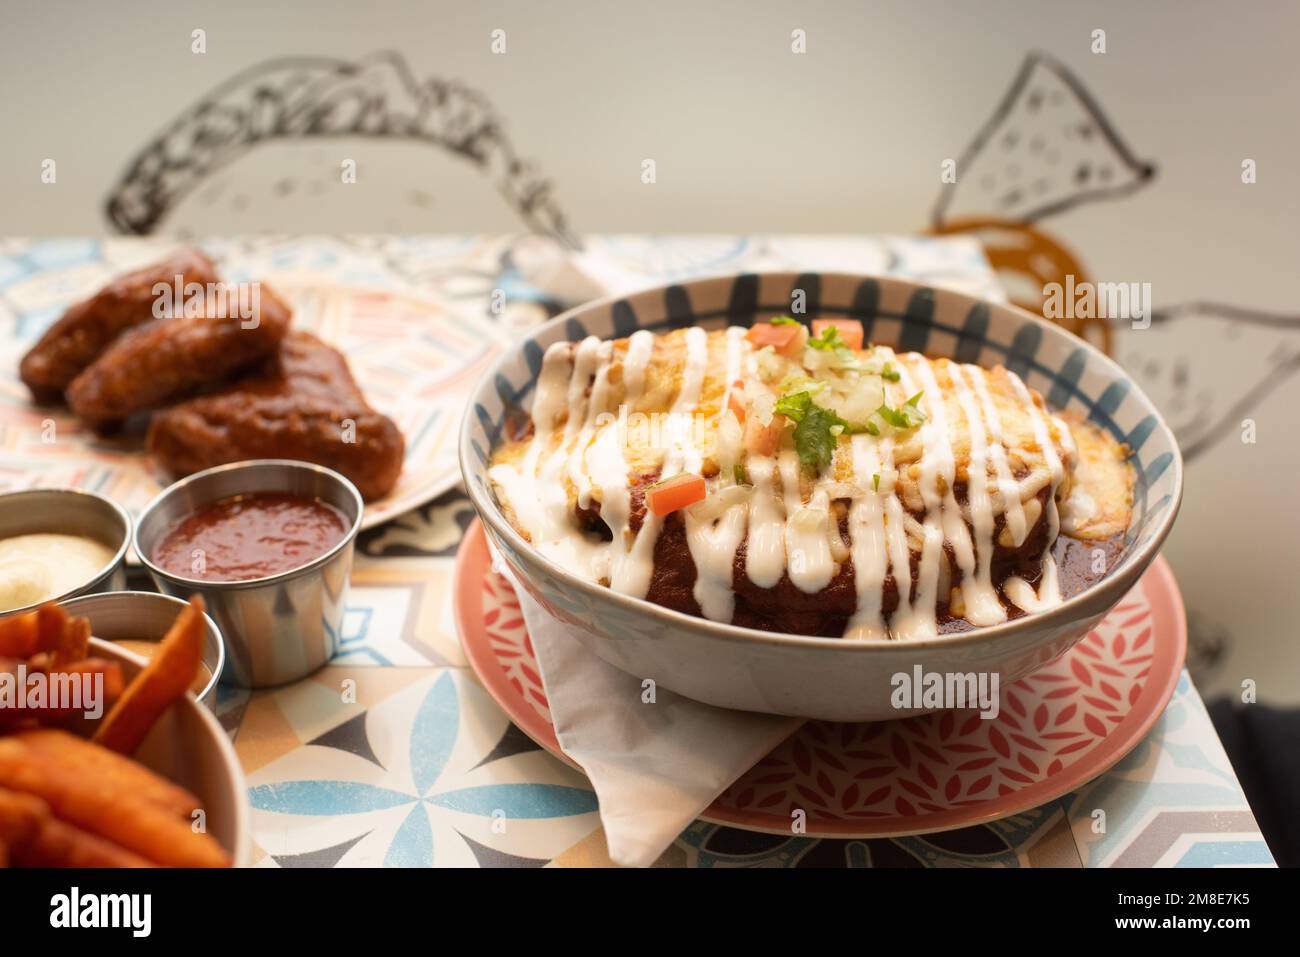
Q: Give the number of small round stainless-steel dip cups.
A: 3